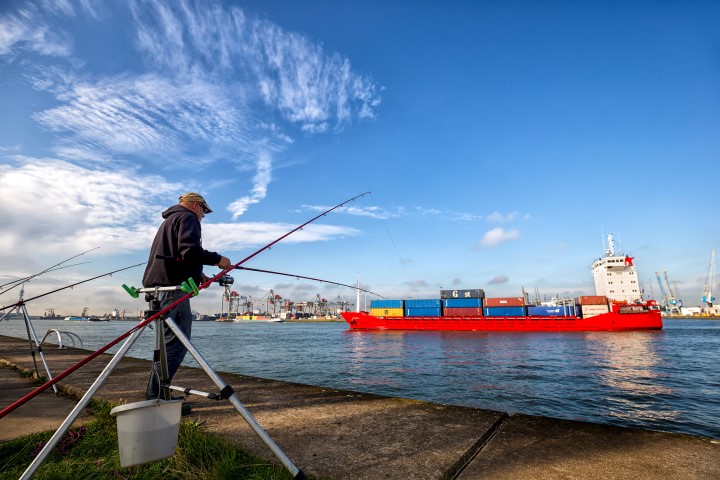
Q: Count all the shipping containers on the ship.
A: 12